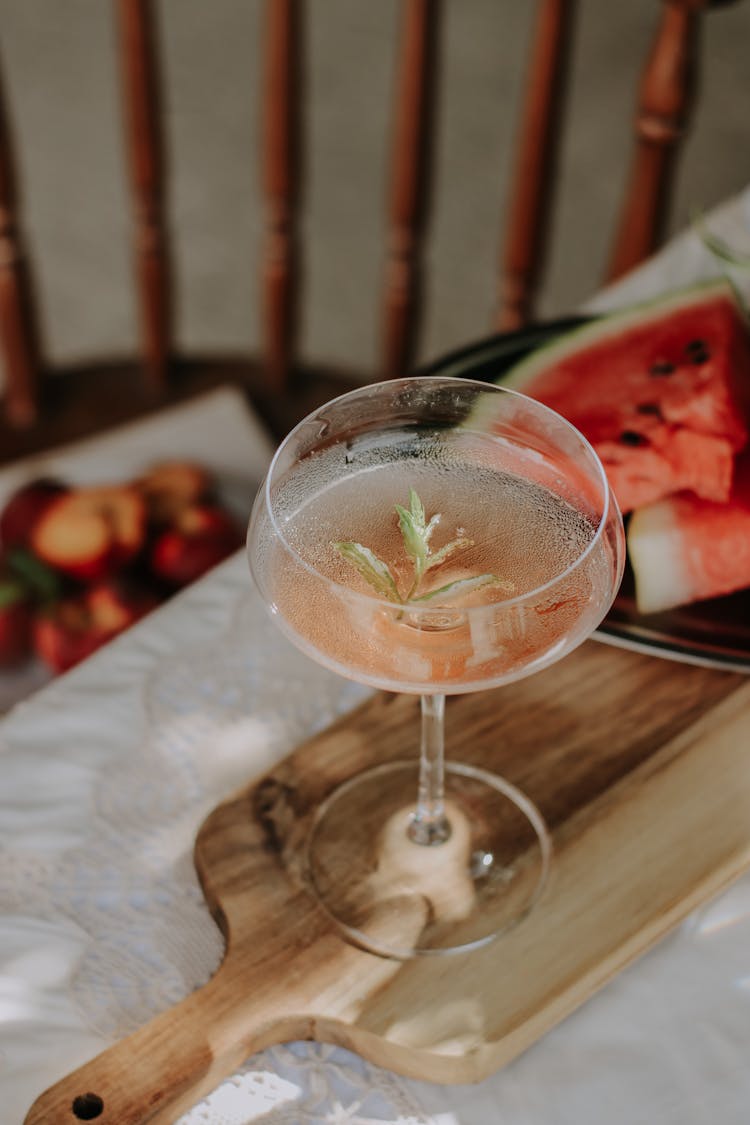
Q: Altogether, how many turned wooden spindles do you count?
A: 6